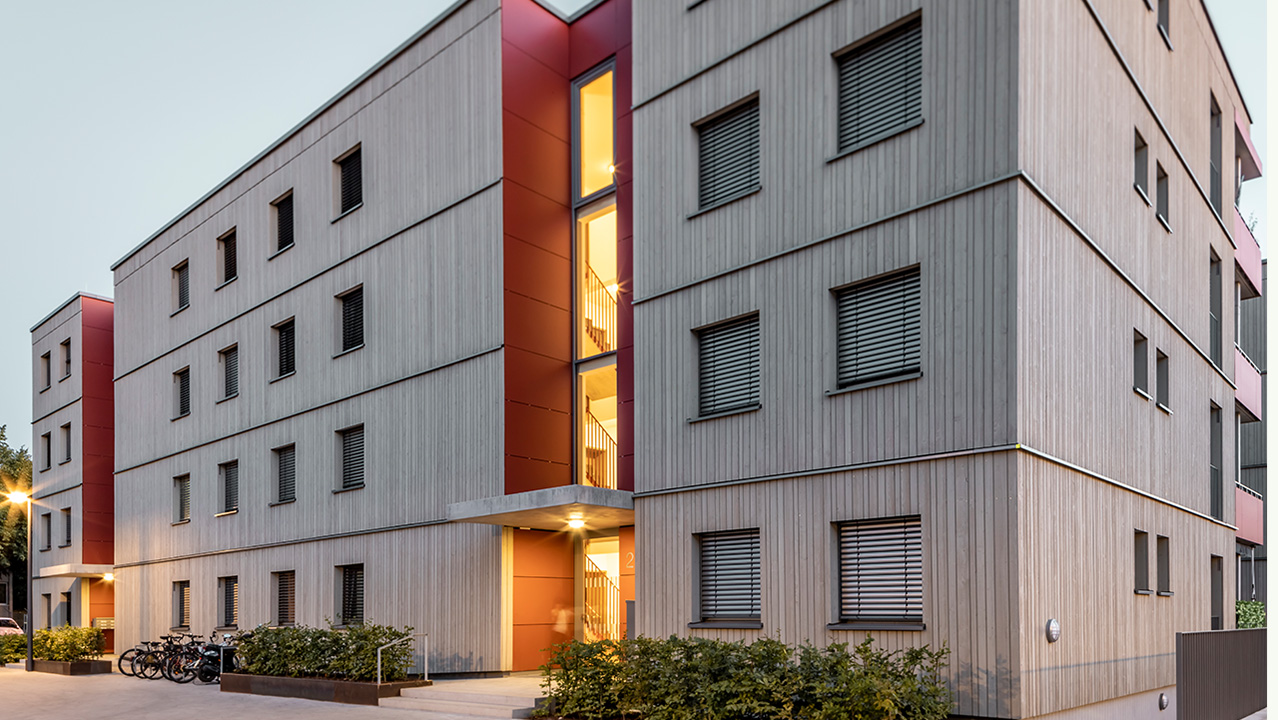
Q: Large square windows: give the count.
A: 6